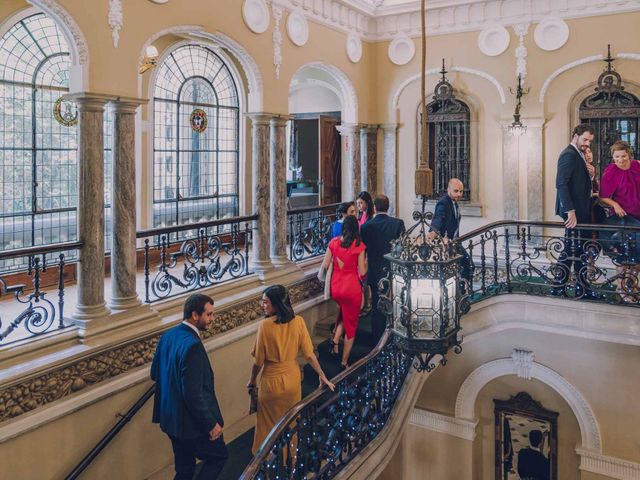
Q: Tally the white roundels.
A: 6